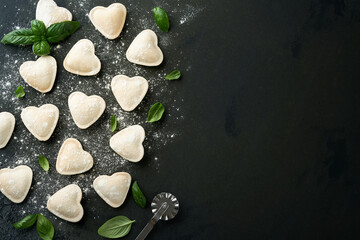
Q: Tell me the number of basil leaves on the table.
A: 14